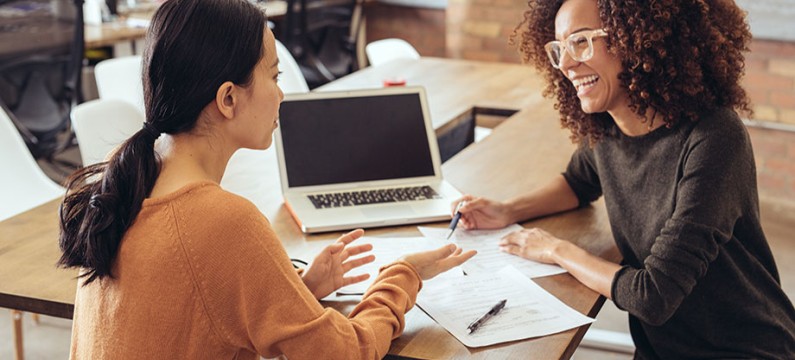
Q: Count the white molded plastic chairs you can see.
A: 5